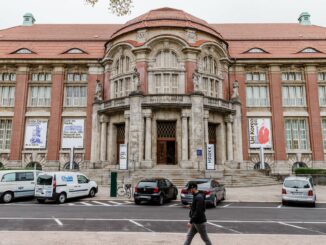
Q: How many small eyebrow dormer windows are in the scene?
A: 4